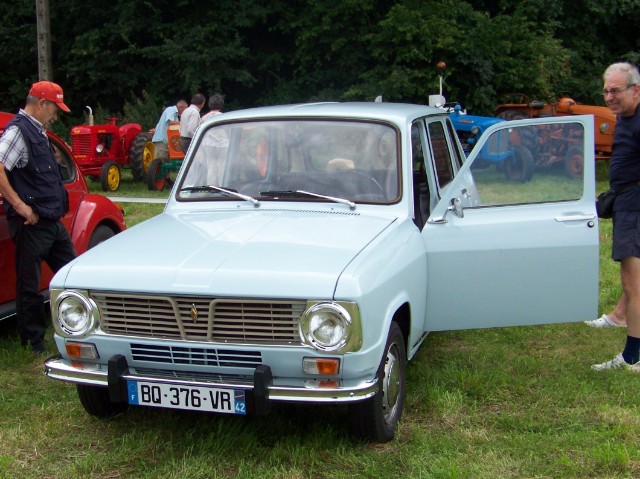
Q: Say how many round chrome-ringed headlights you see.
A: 2